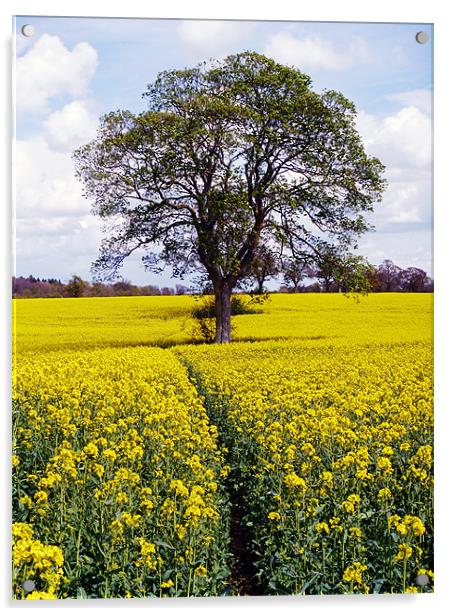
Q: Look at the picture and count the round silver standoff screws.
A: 4